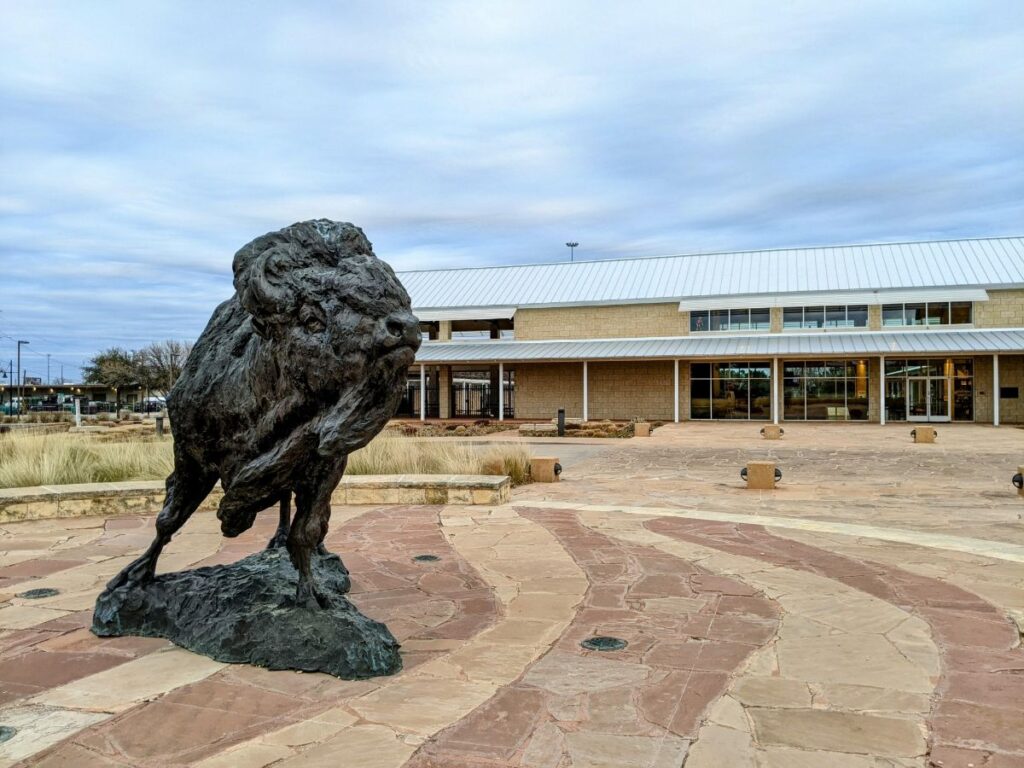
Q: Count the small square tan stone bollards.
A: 6